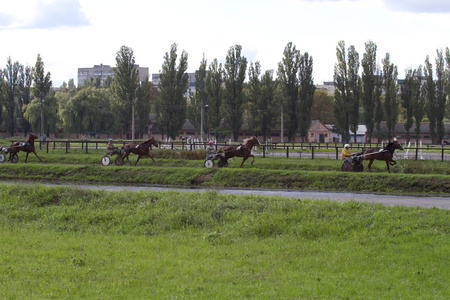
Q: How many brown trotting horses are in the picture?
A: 4